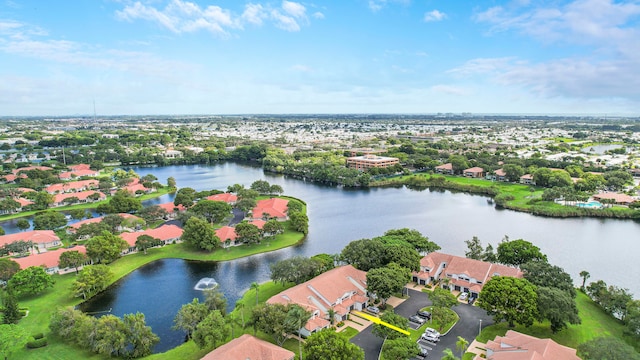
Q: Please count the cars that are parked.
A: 8